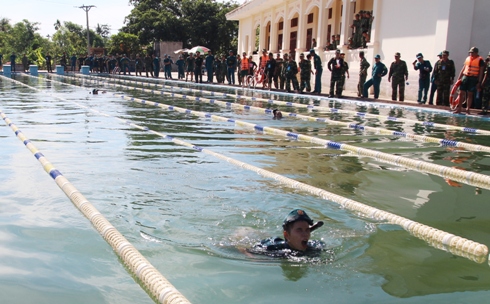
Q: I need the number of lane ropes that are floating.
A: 5